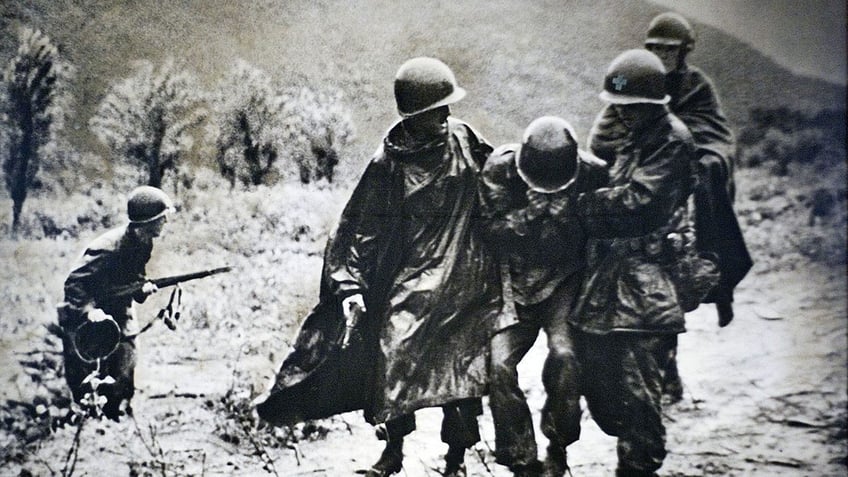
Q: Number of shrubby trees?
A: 4